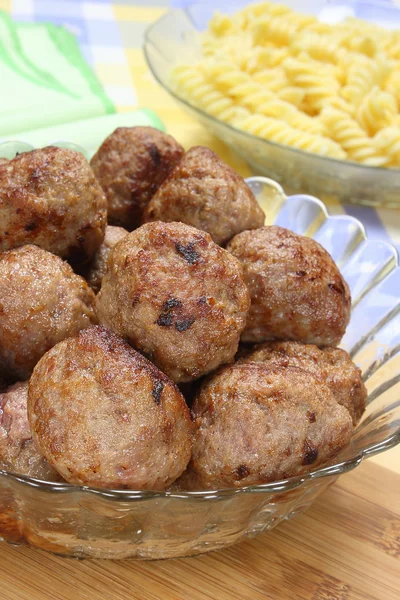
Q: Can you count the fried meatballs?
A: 11